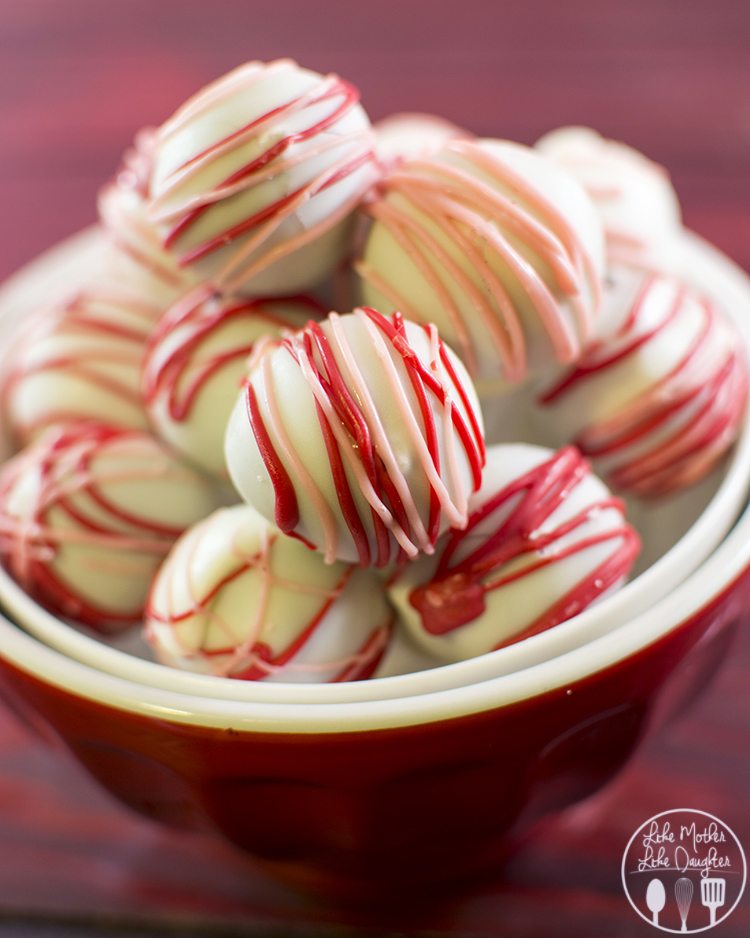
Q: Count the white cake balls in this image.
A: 12